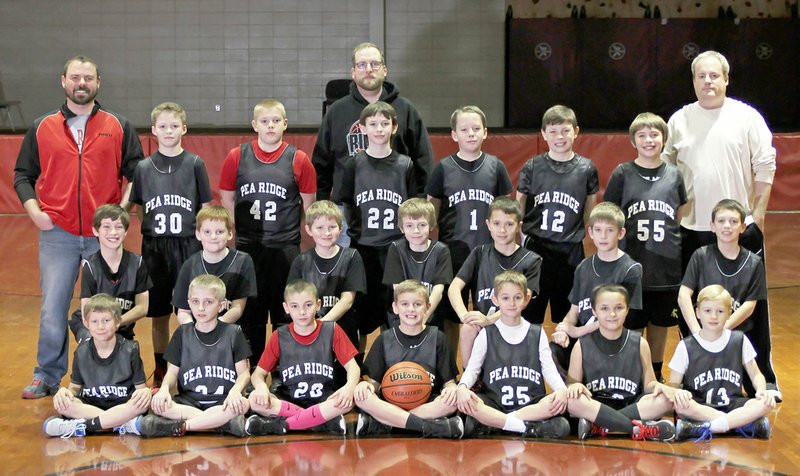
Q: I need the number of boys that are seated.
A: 7